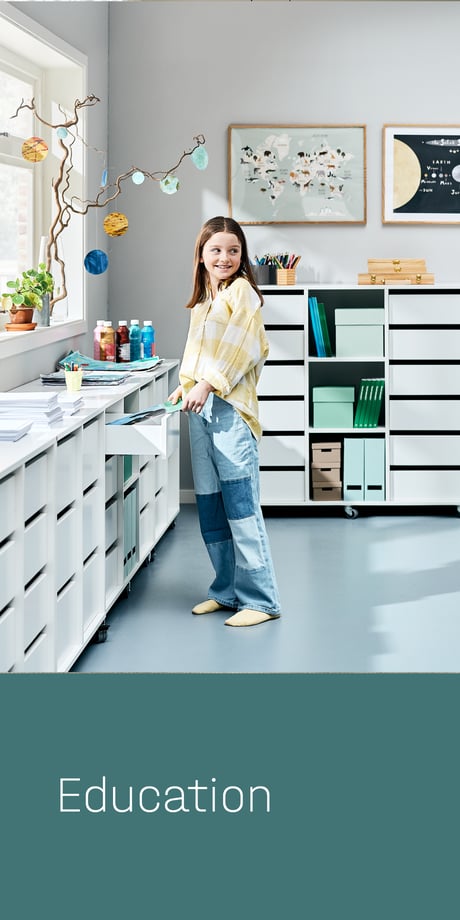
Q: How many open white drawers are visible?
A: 1